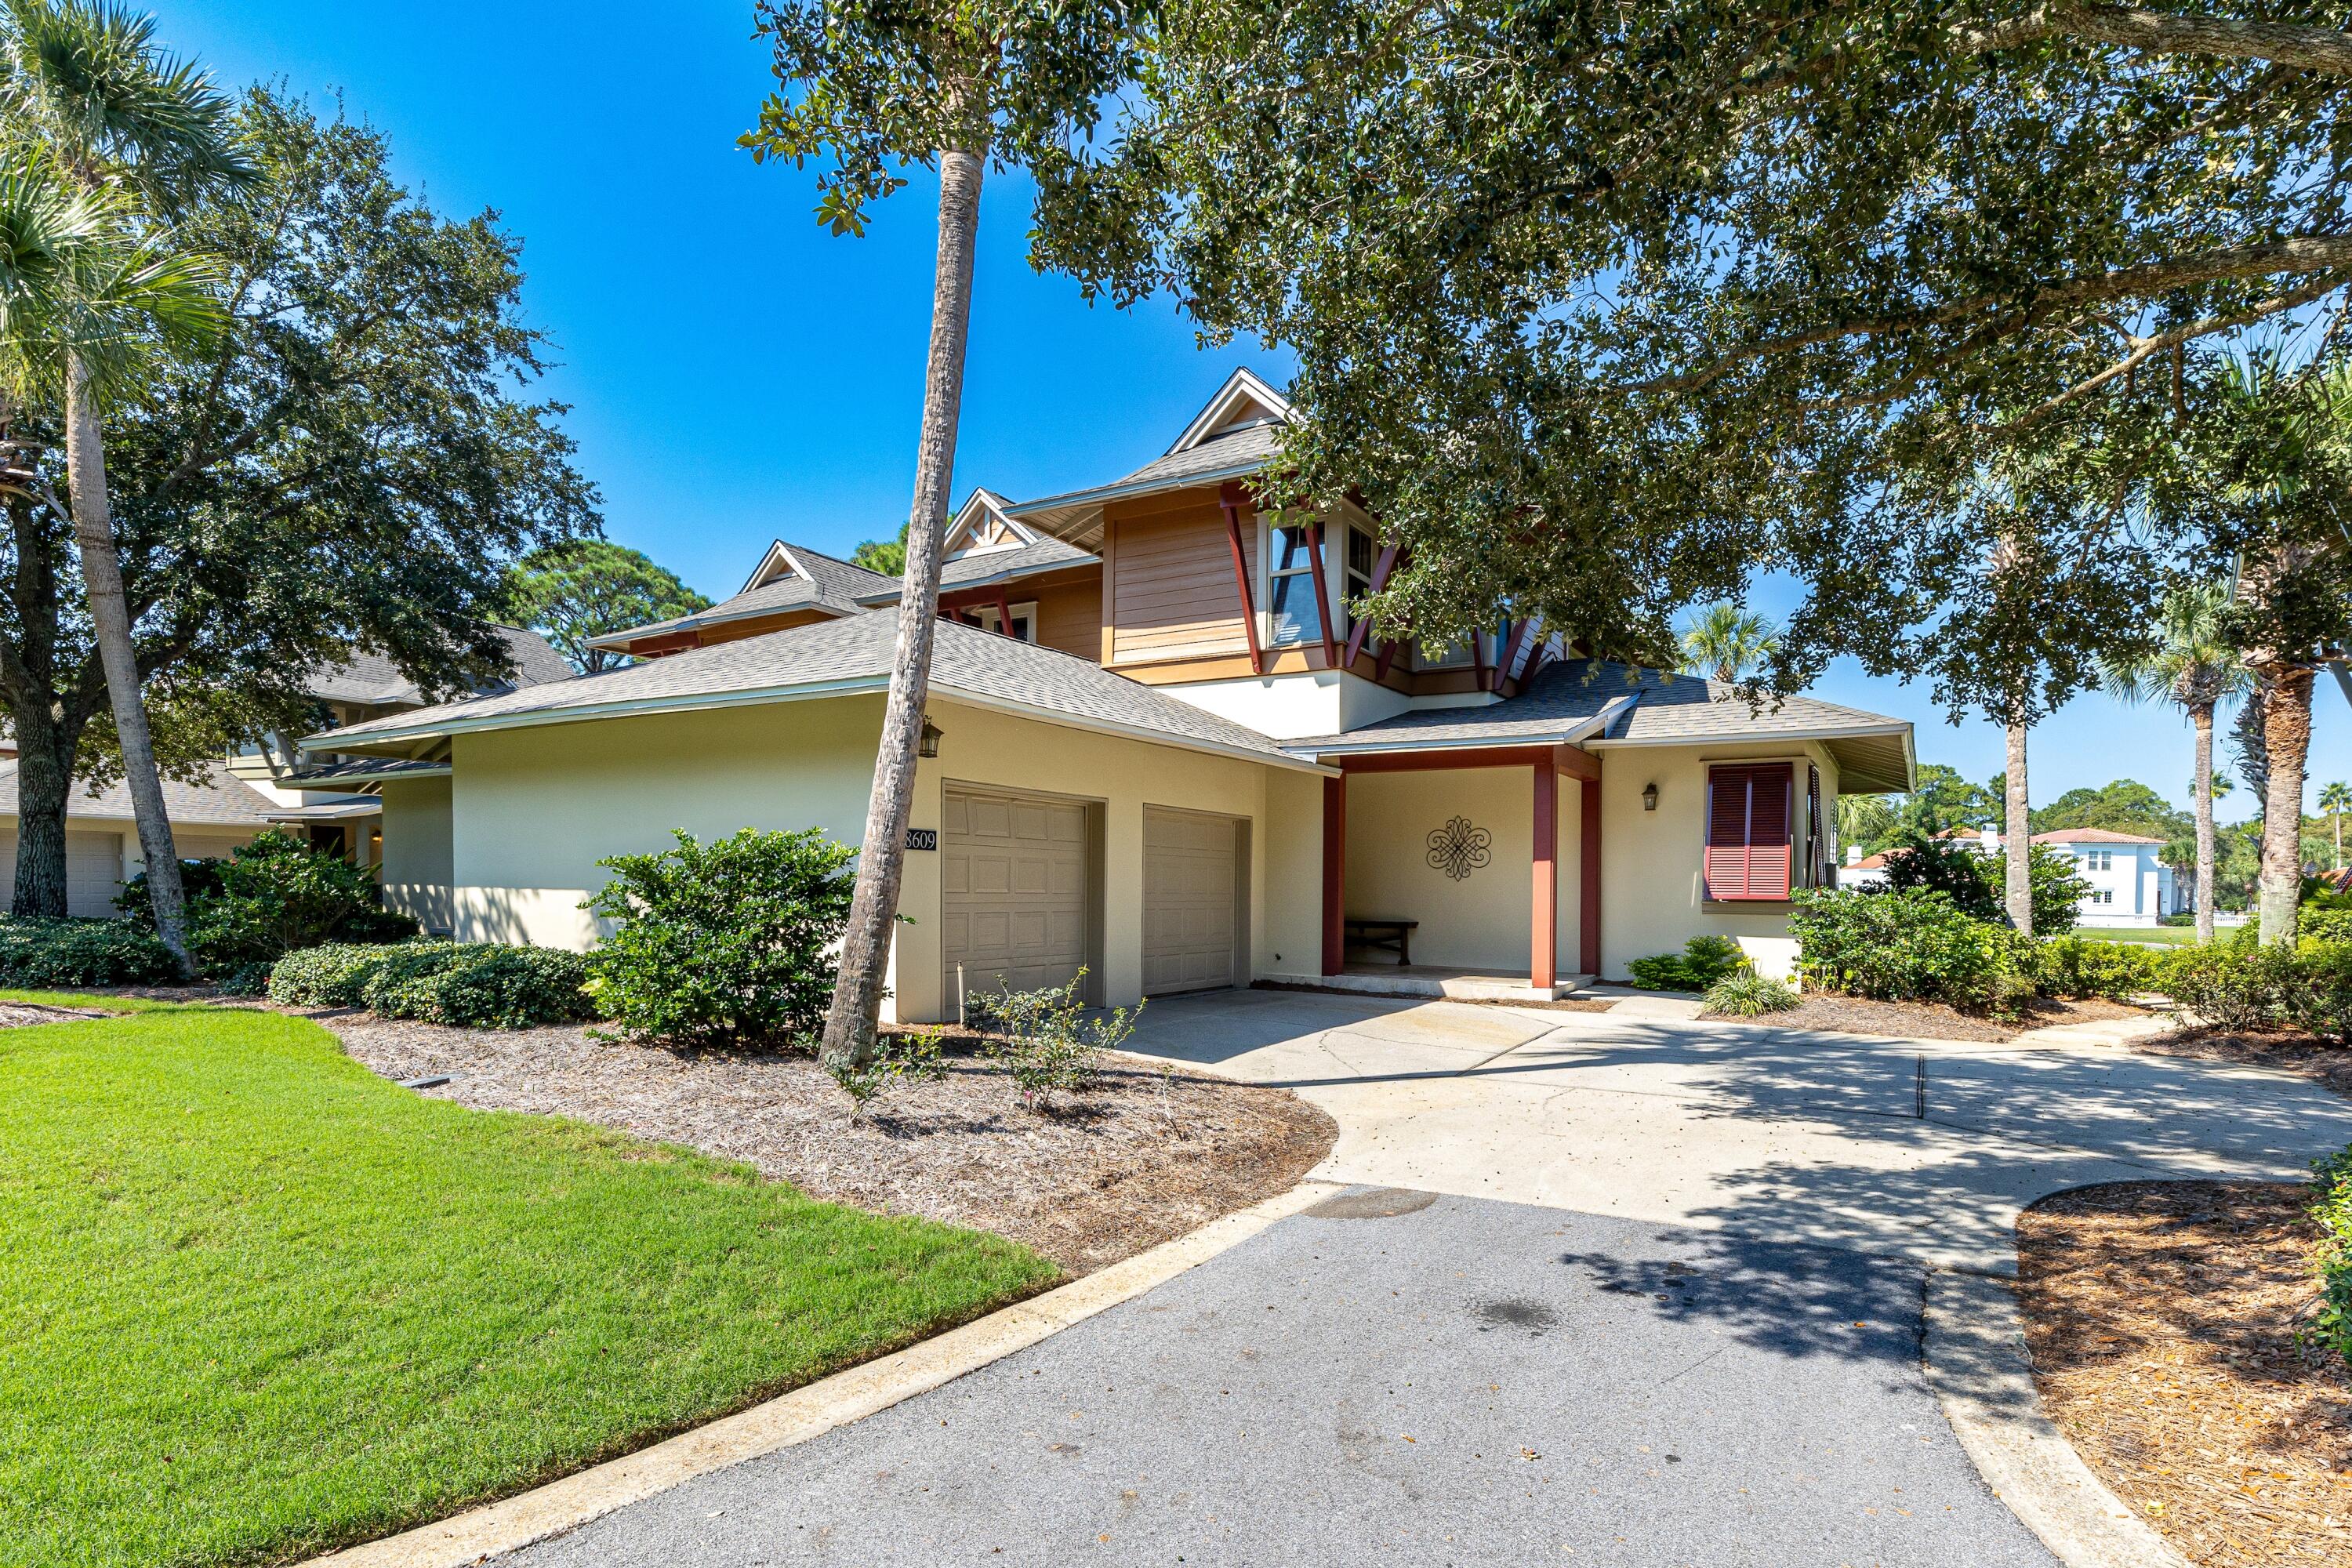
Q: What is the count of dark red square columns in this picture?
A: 3